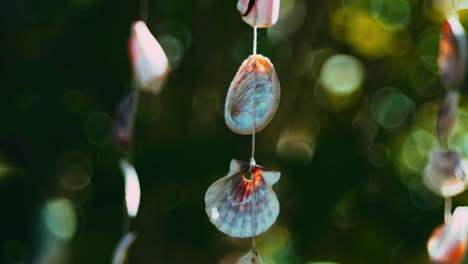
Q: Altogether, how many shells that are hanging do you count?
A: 12